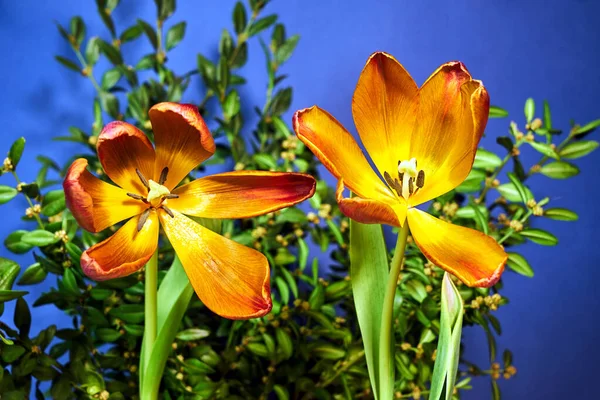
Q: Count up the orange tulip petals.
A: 12